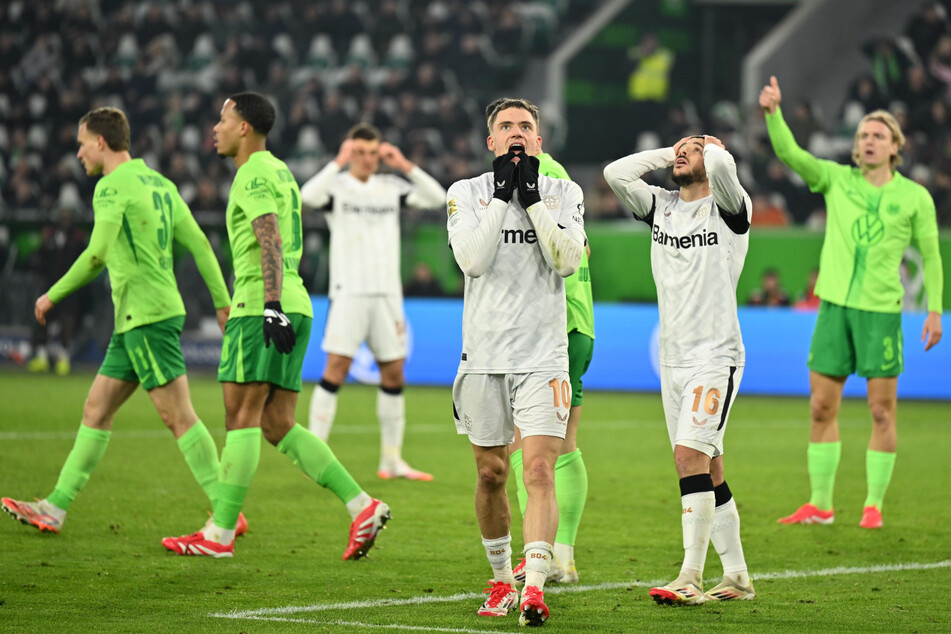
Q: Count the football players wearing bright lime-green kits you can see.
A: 4